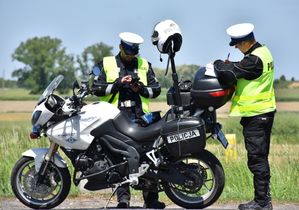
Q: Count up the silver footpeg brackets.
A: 2